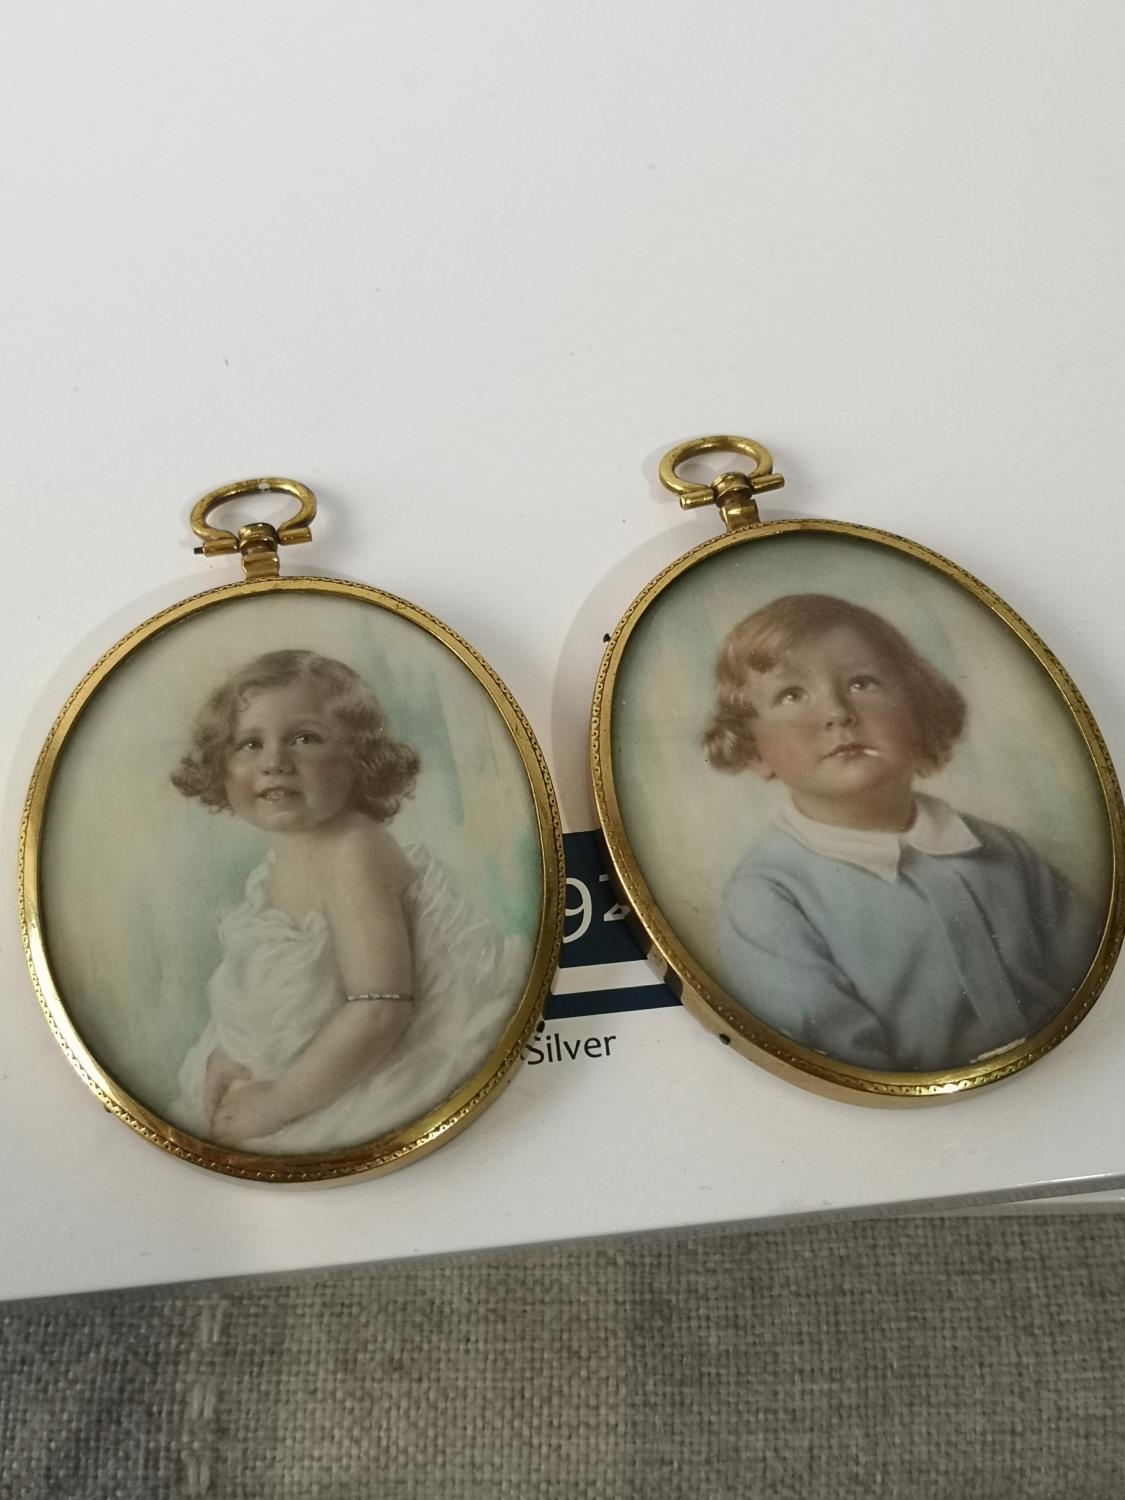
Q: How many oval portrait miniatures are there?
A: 2